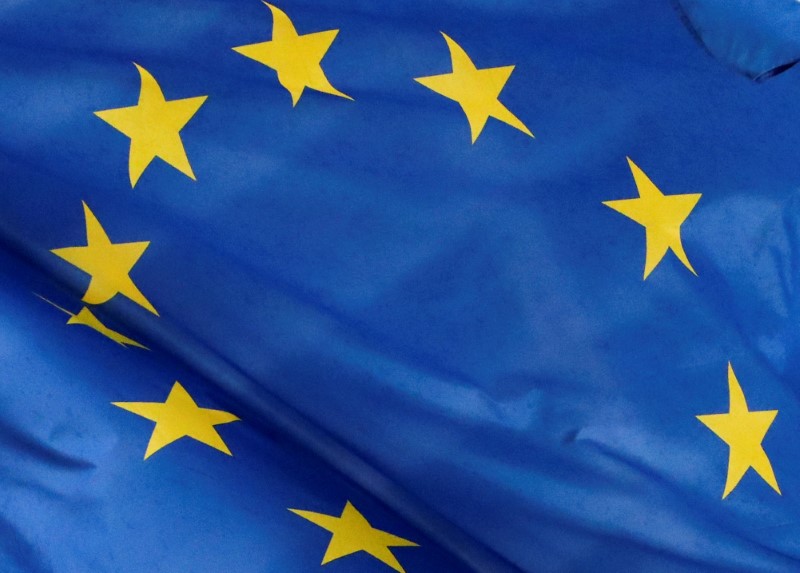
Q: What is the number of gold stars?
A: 9